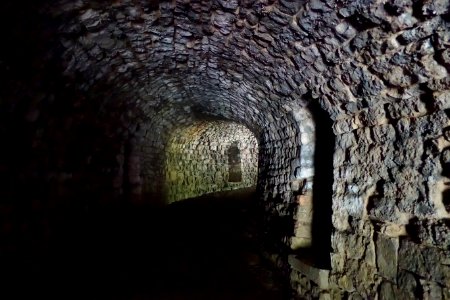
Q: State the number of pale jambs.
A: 1